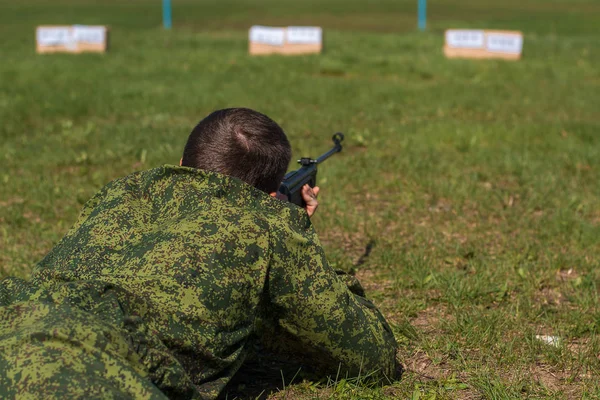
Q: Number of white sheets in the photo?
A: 6